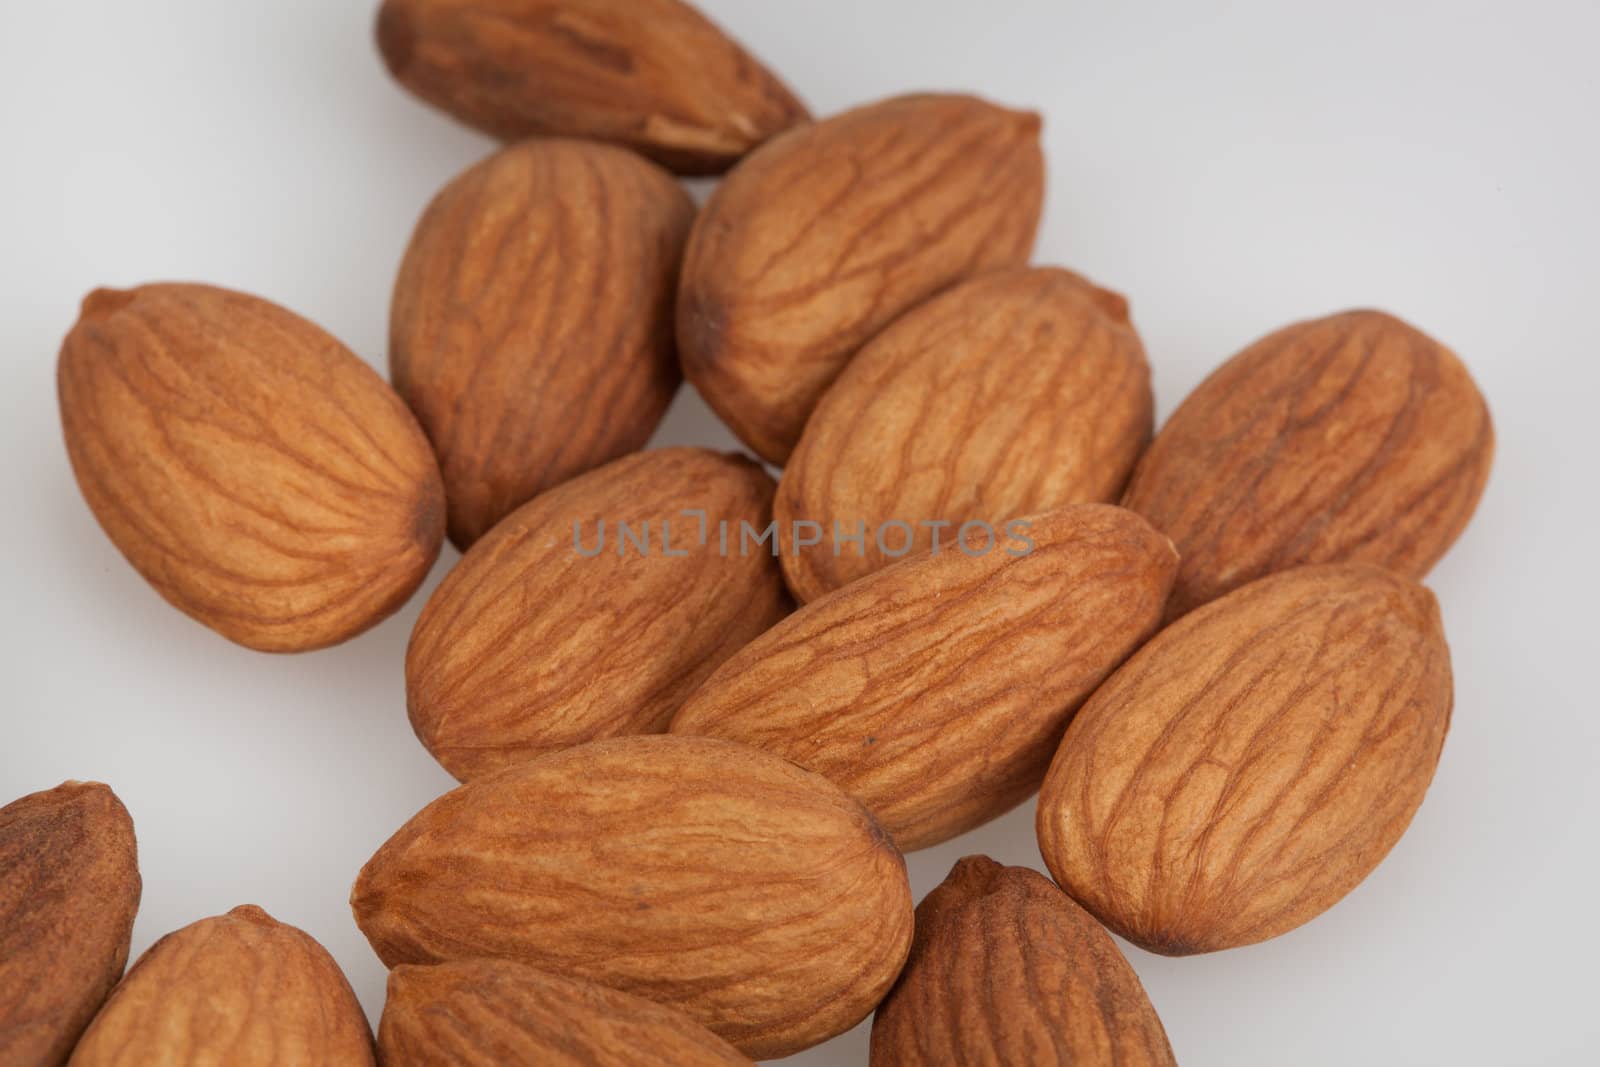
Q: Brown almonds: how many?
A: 14